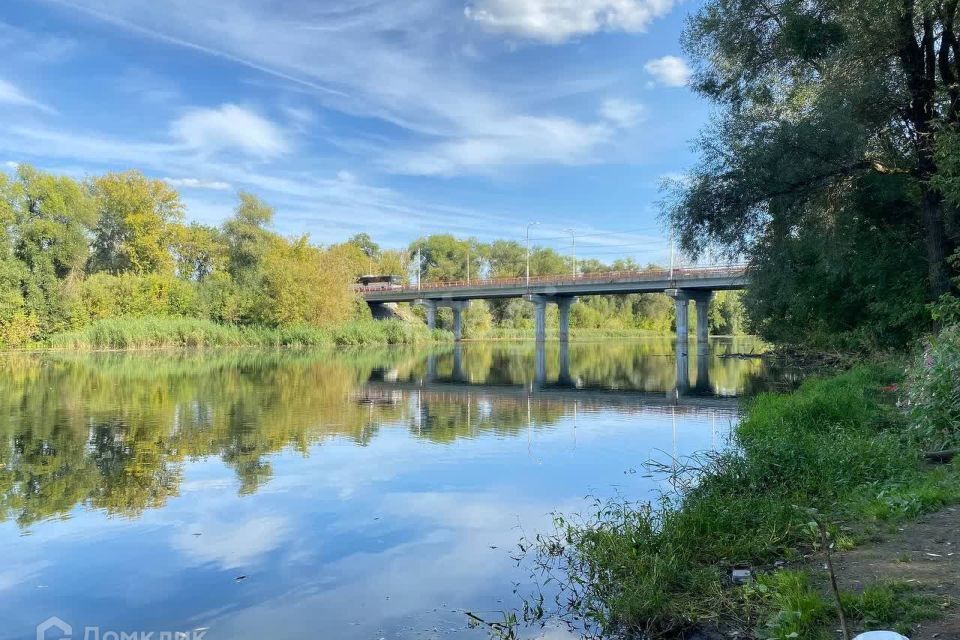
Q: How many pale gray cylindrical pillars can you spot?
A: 6